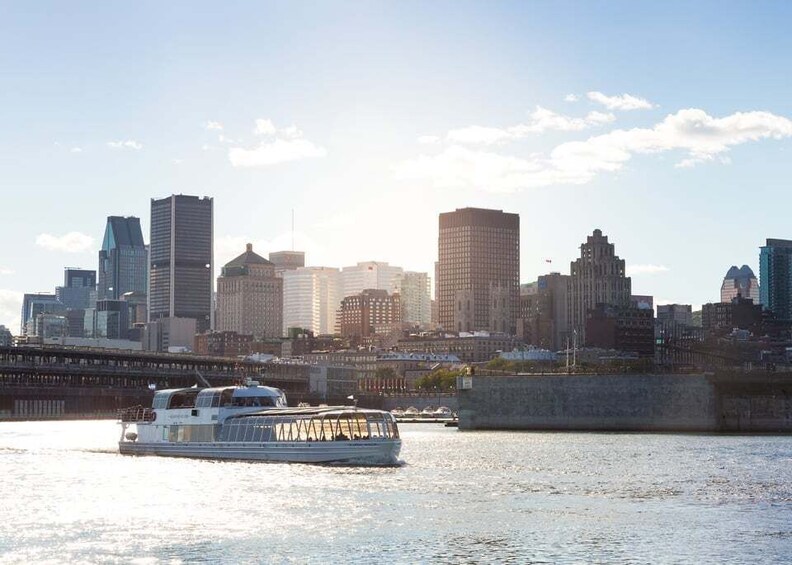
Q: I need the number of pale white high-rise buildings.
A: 3